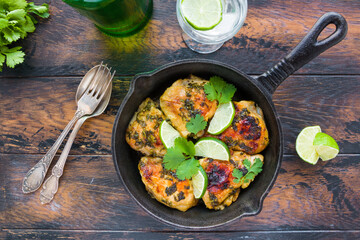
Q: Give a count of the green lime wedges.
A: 6